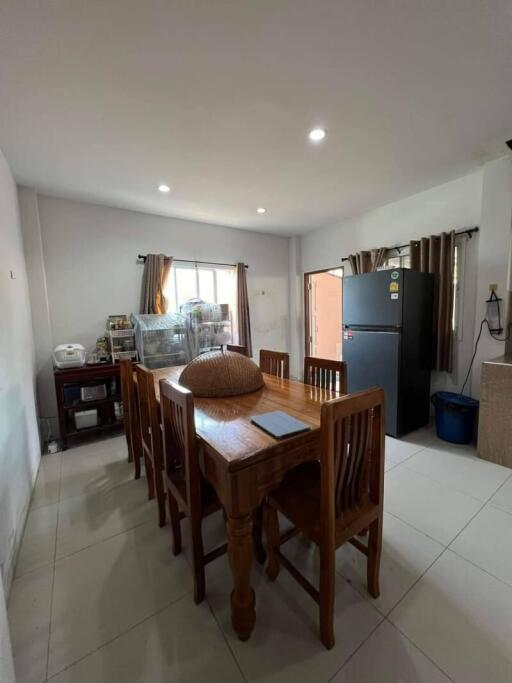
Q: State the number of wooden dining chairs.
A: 7